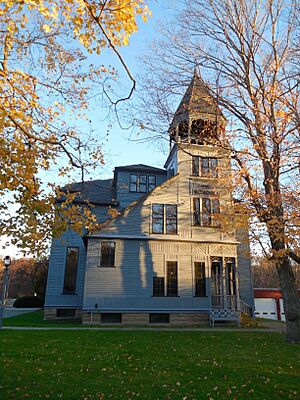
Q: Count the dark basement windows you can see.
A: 3